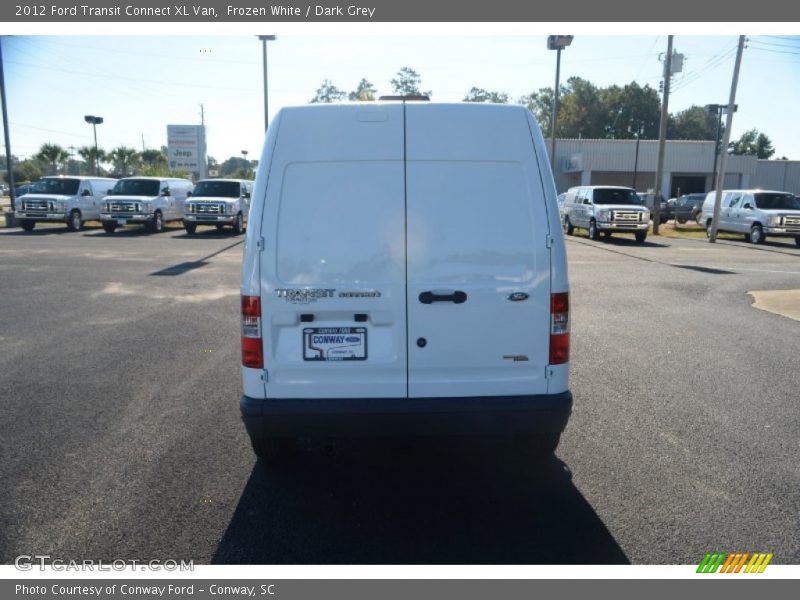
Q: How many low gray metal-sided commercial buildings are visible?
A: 1